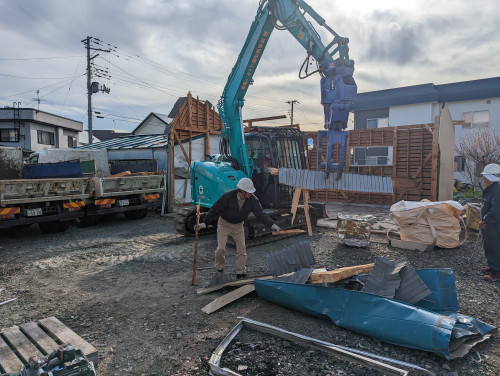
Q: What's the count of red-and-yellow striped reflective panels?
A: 4